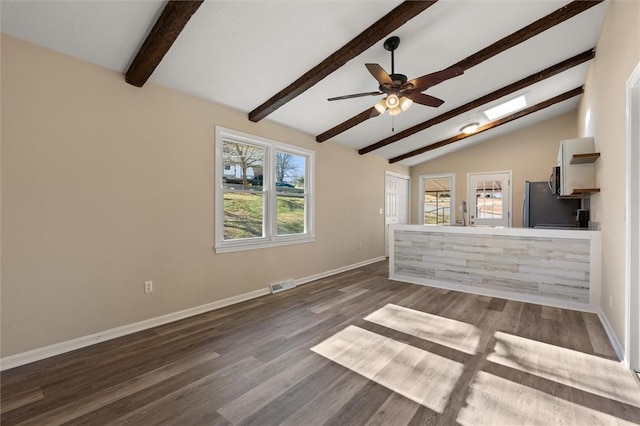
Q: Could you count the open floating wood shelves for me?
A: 2